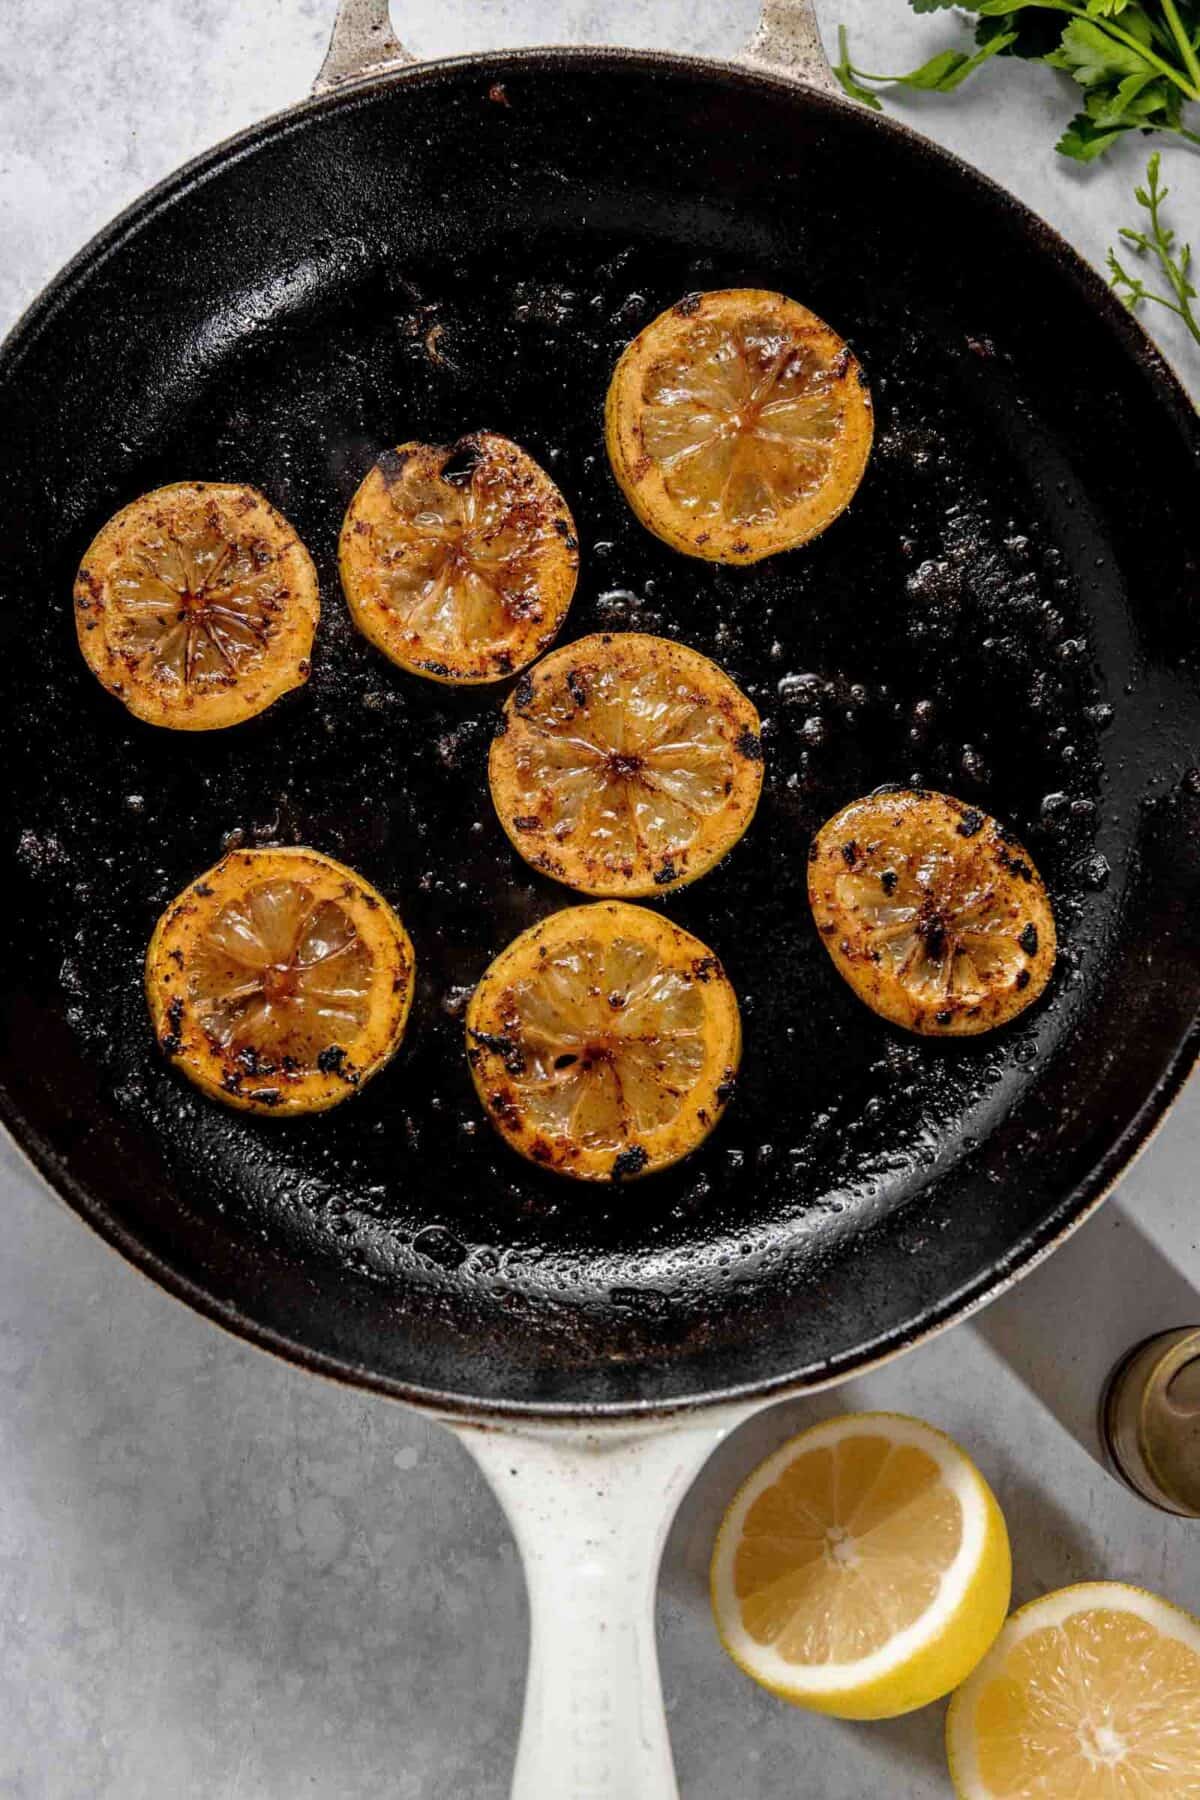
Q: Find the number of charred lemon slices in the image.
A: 7